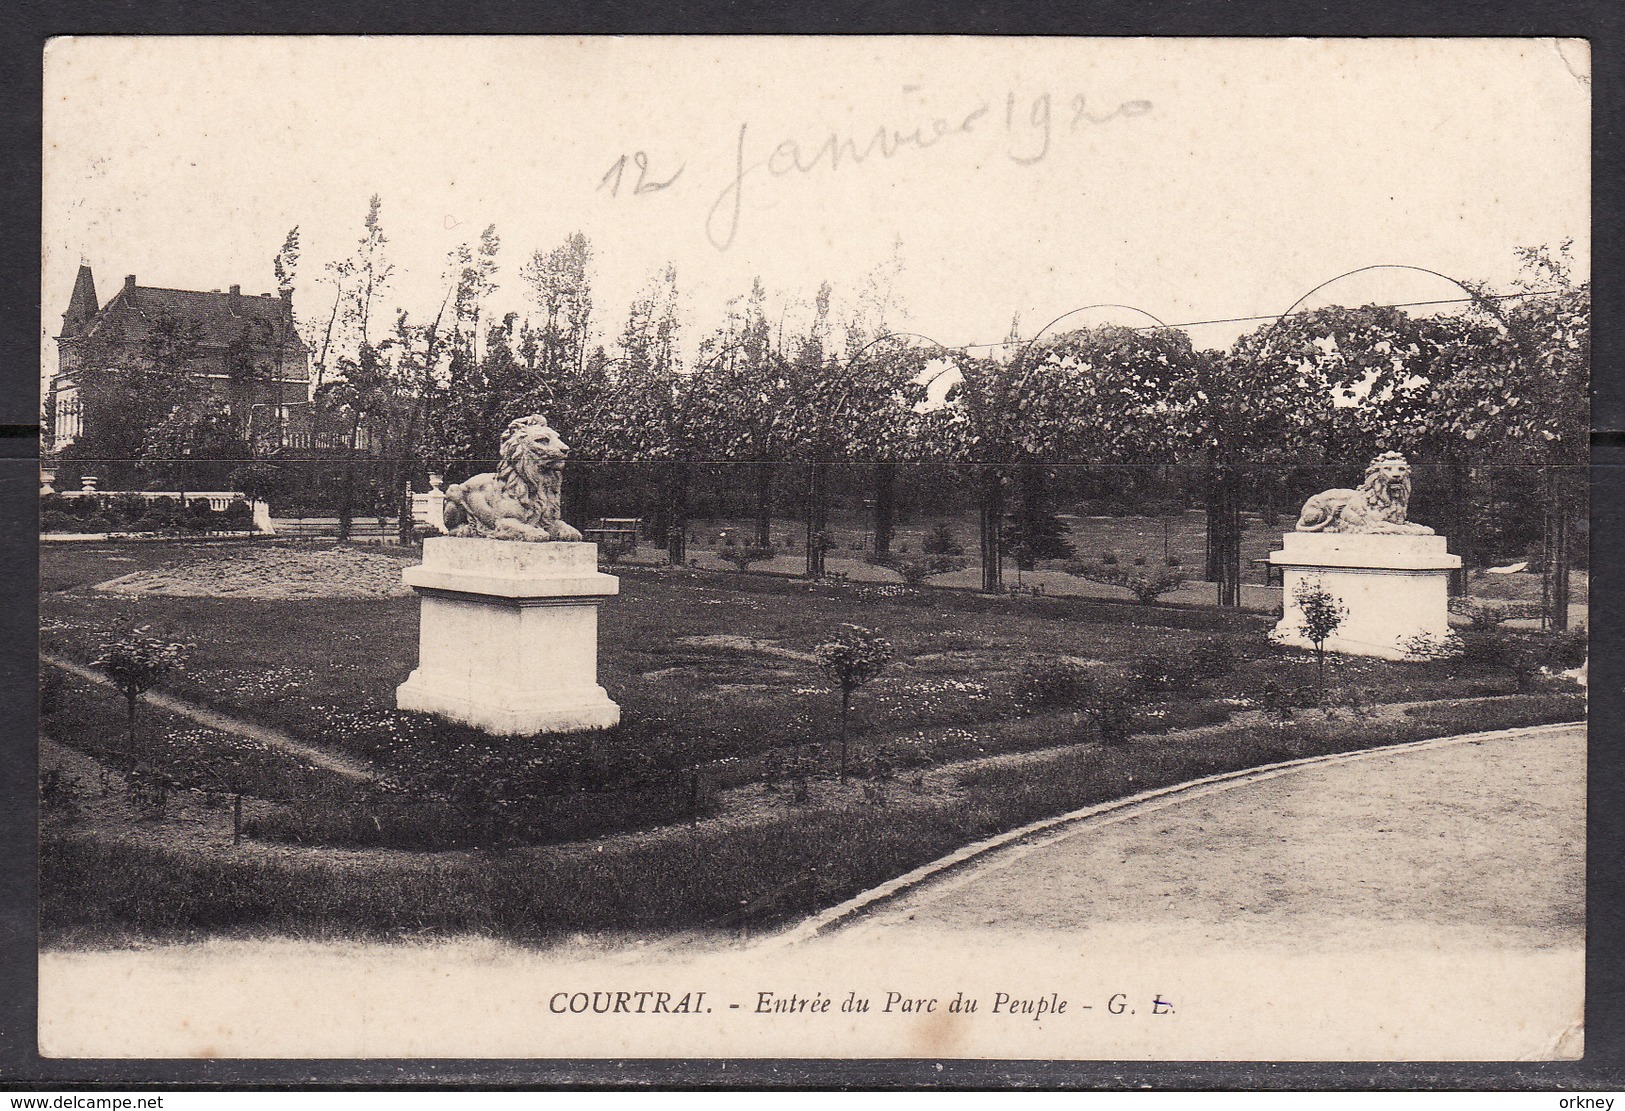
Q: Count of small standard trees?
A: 3